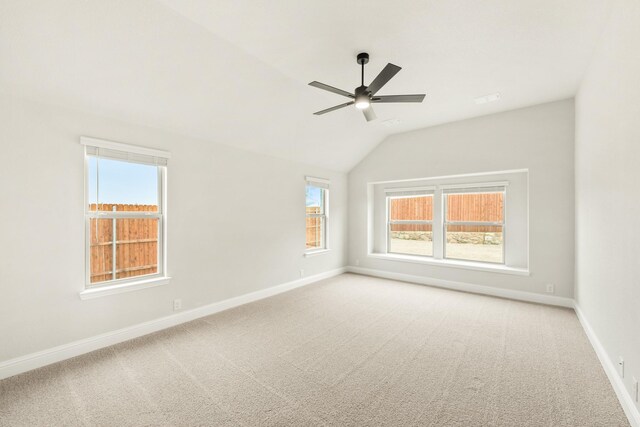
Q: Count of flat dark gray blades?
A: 5